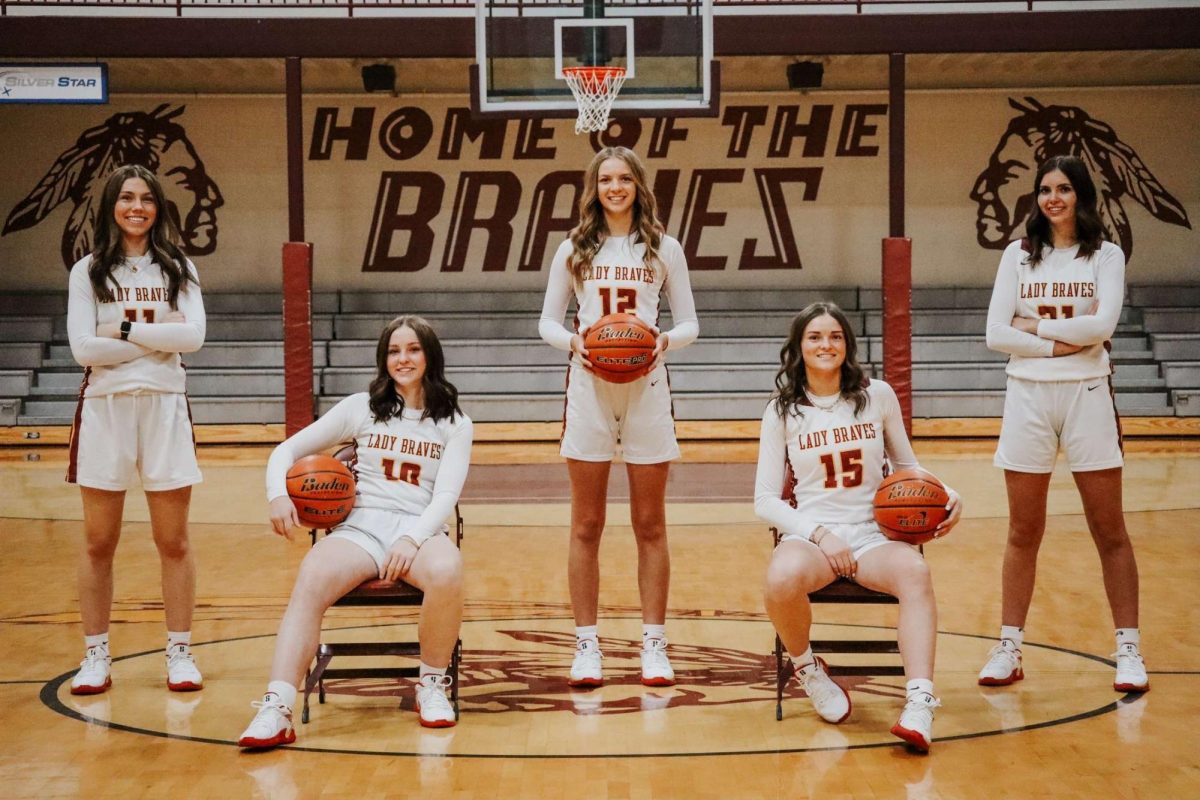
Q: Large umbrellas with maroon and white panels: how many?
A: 0